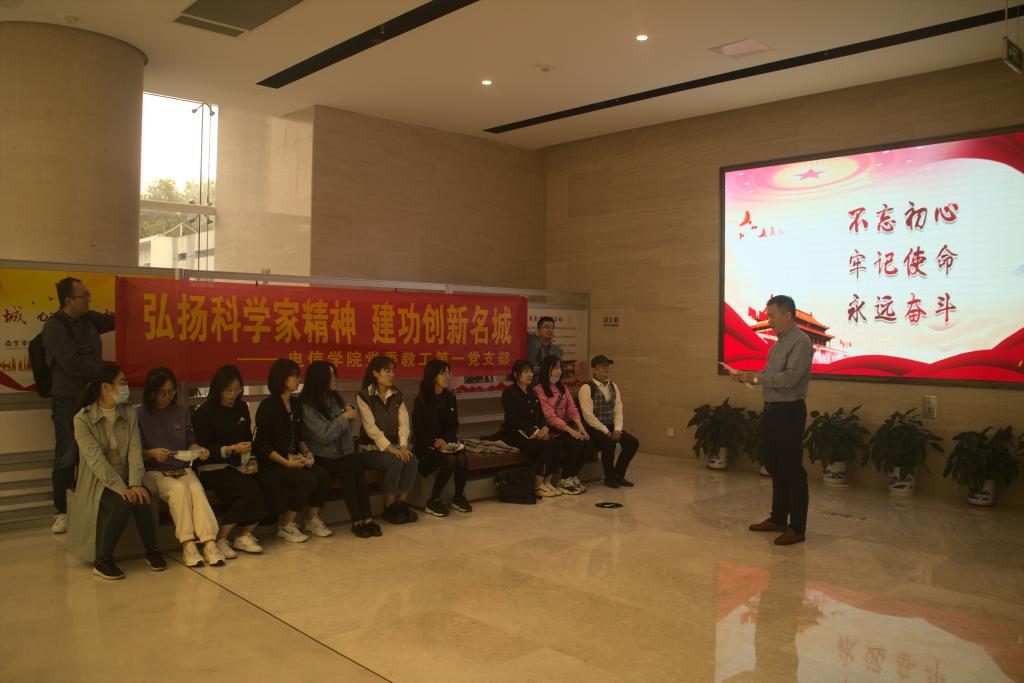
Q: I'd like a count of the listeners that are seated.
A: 10